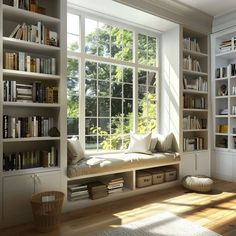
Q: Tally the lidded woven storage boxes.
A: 3